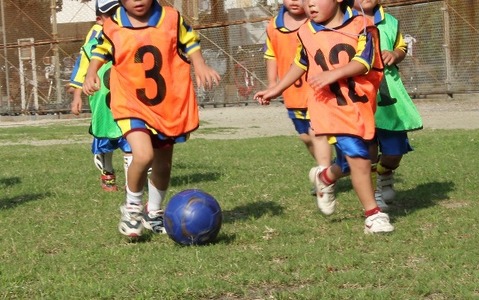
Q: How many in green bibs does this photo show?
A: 2